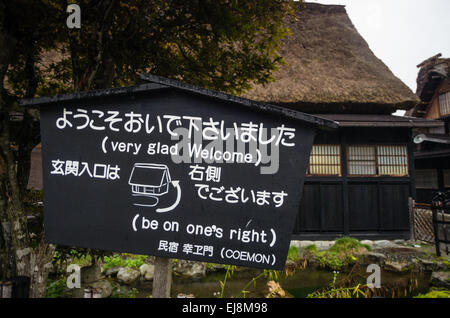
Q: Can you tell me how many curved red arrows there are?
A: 0